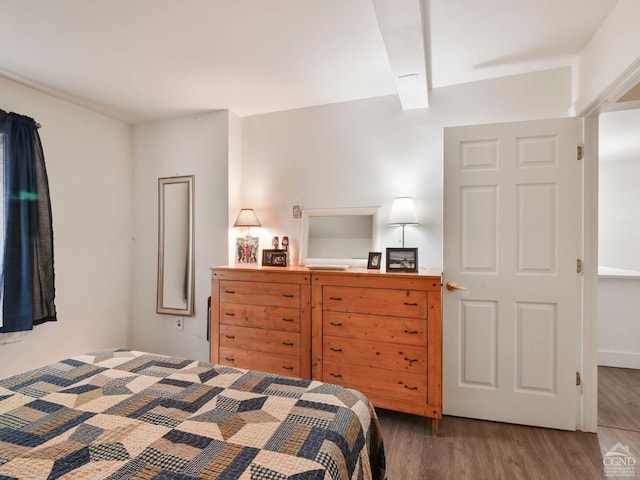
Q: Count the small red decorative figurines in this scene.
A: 2